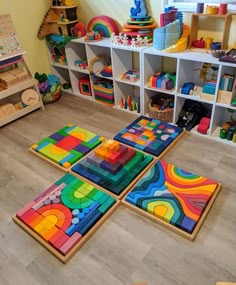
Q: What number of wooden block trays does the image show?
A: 5